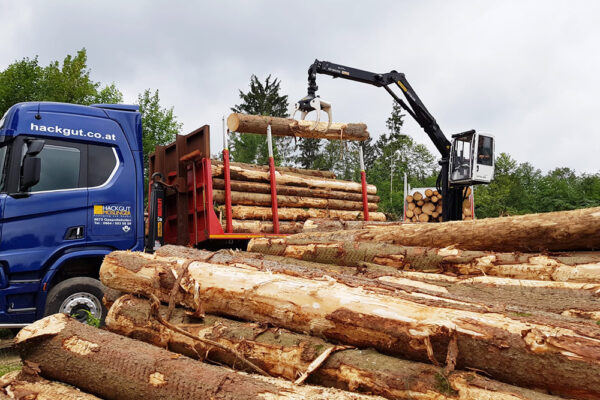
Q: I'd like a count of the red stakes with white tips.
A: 3